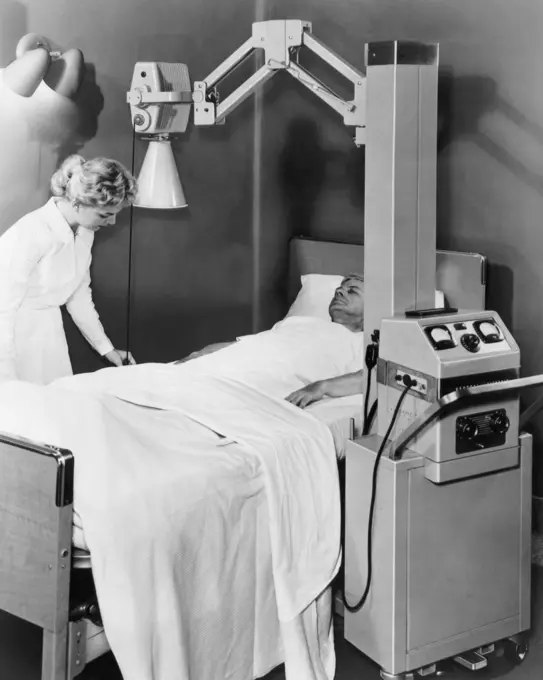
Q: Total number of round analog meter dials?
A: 2